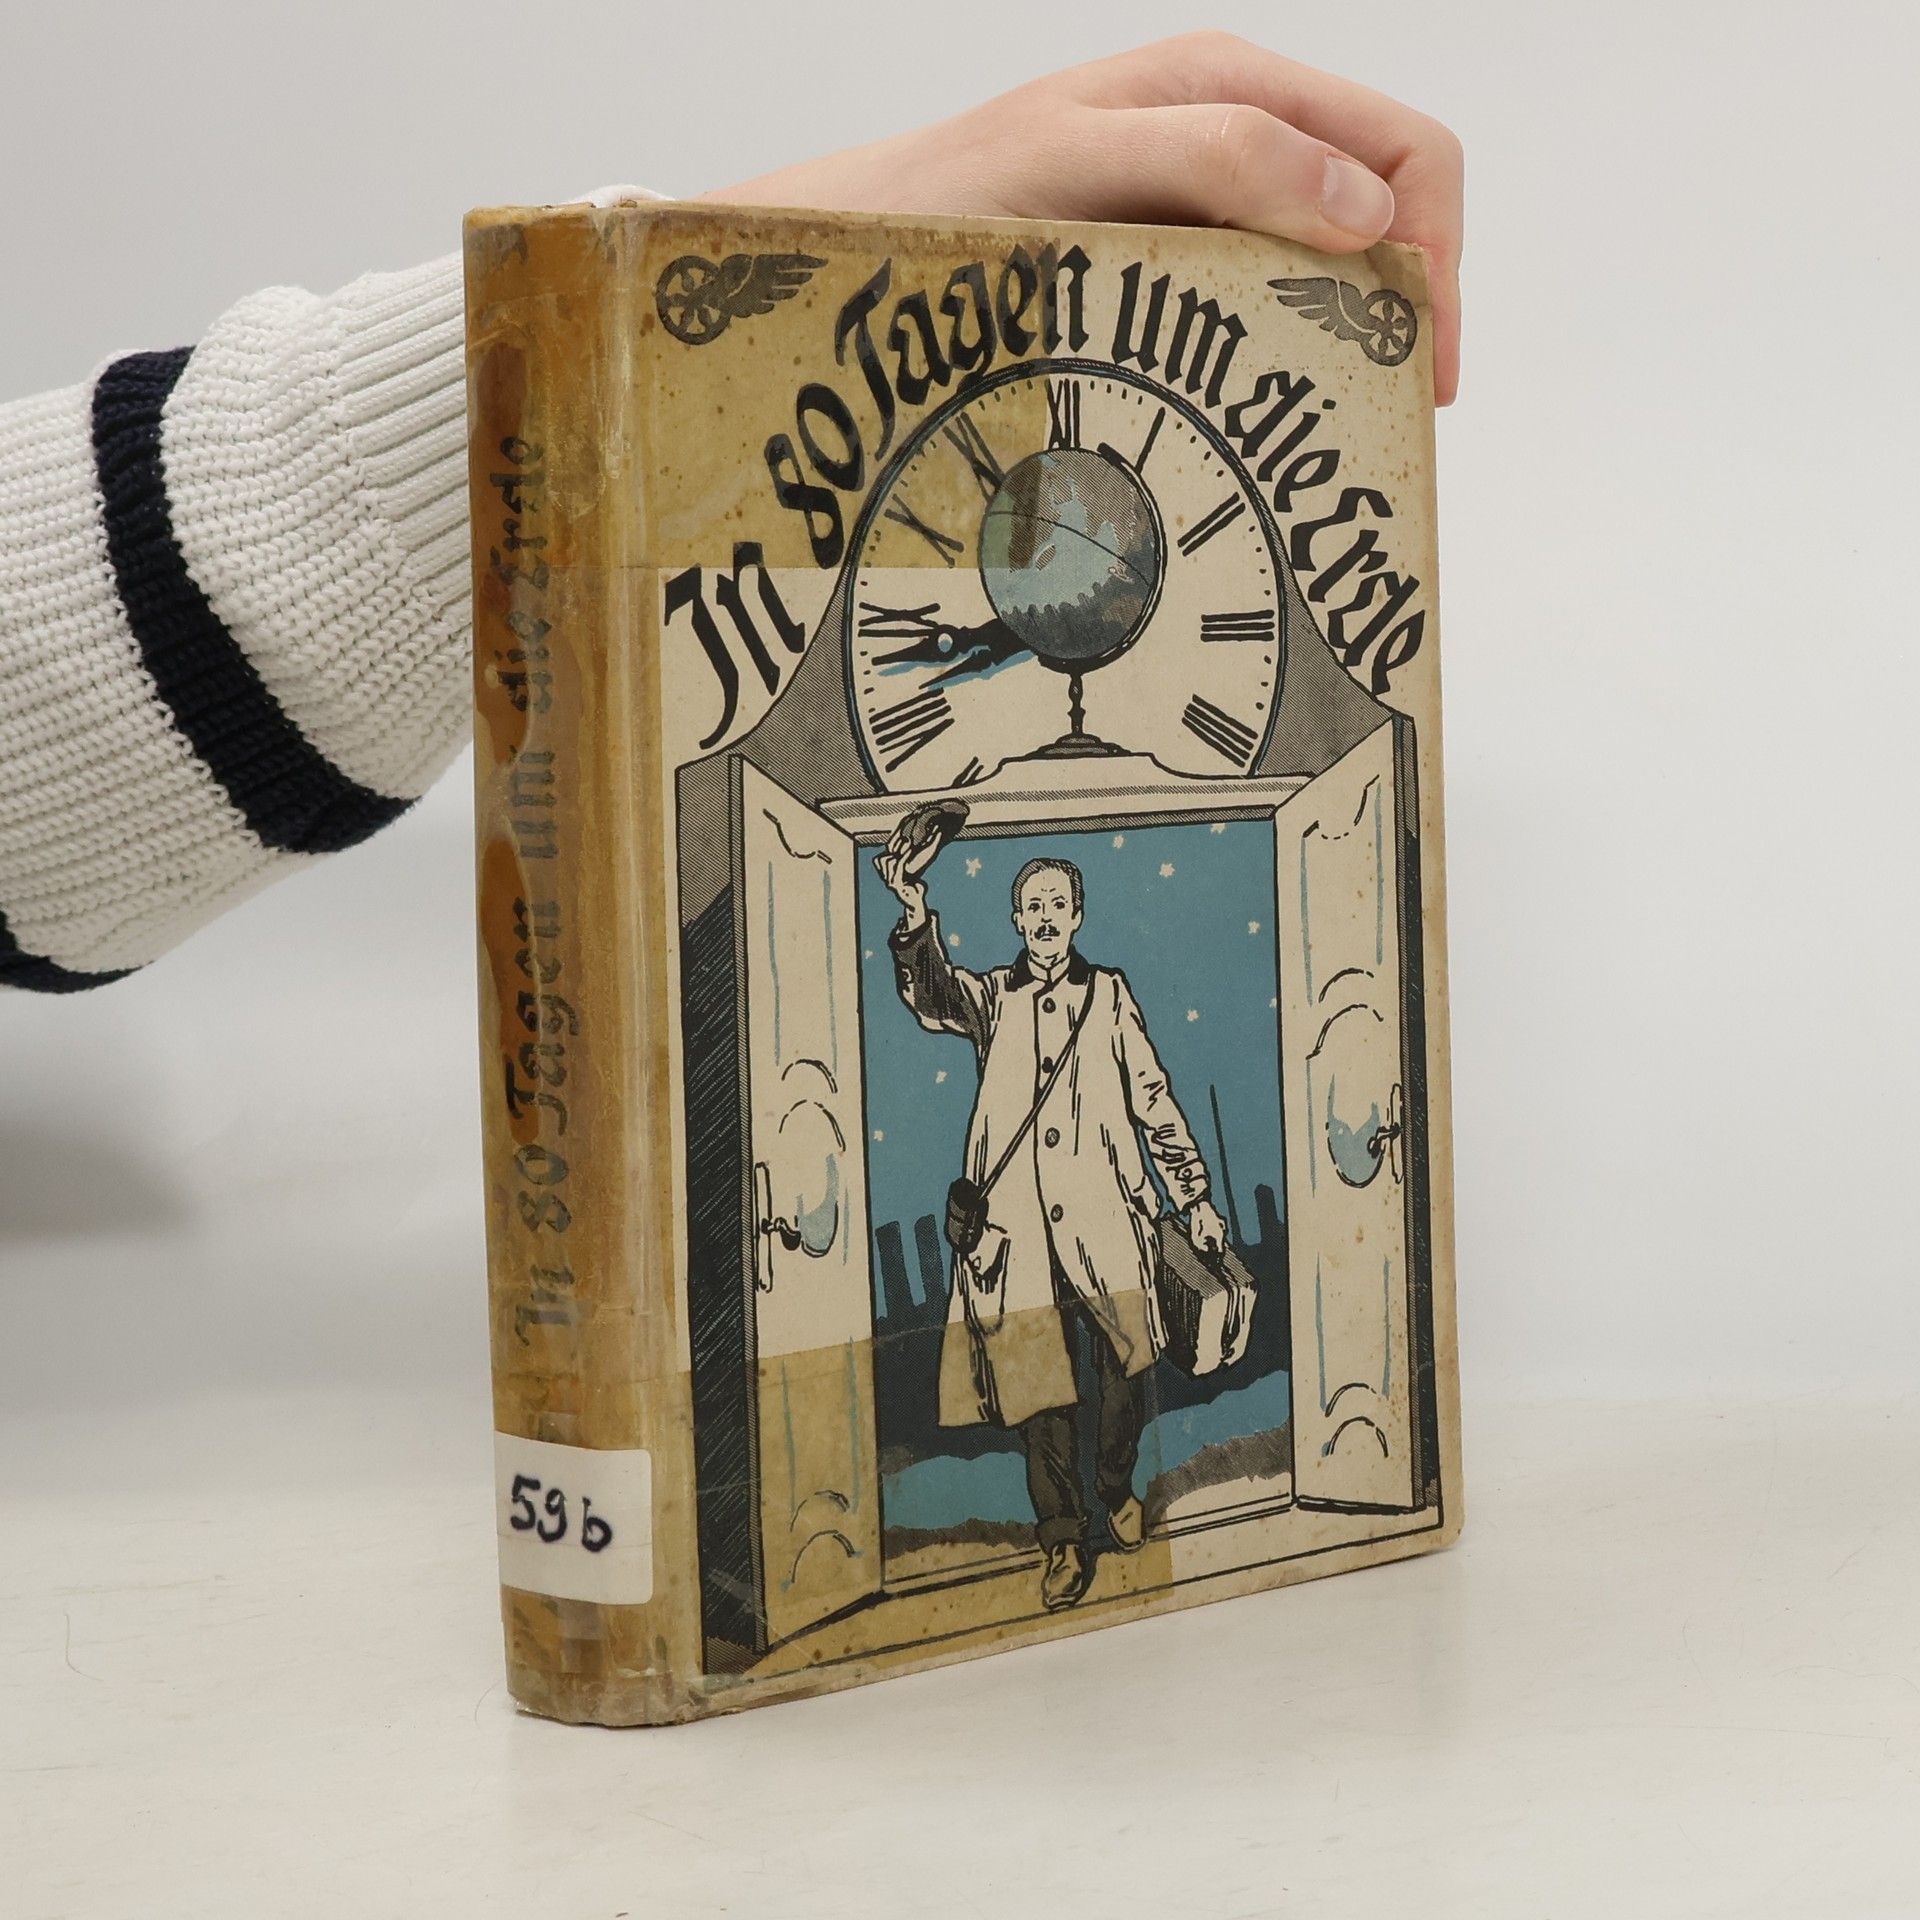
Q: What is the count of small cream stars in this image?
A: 11